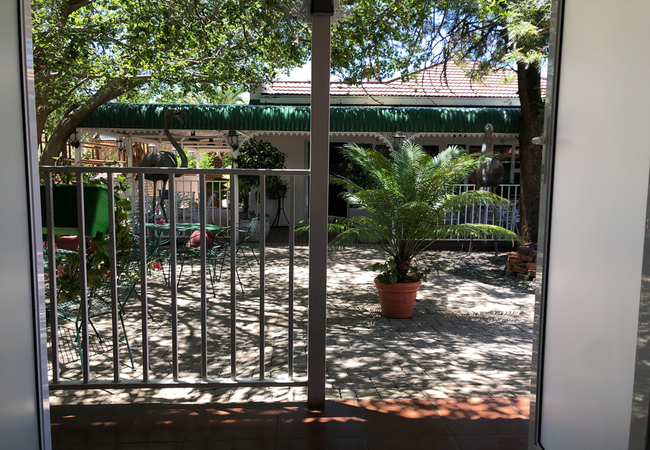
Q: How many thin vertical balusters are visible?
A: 9